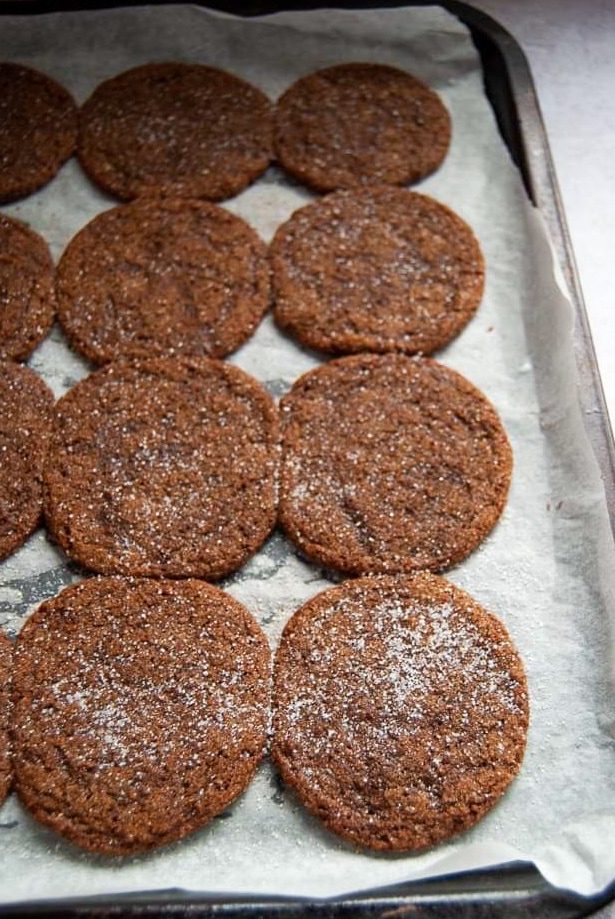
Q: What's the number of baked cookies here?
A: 12